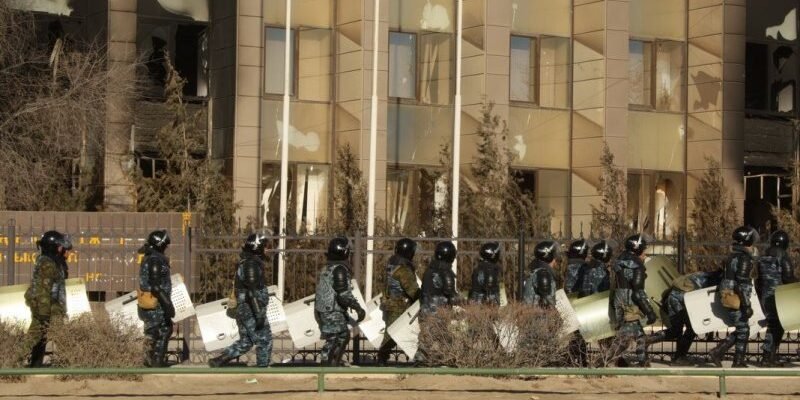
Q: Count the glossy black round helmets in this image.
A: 13